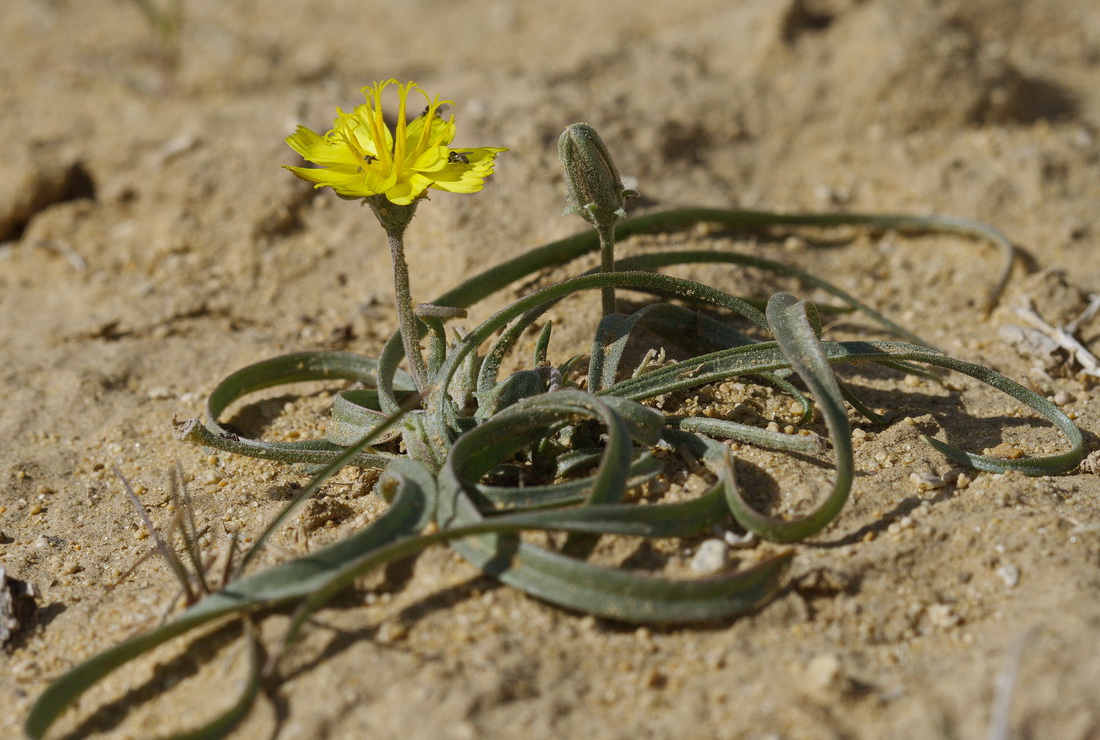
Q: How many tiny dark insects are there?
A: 3